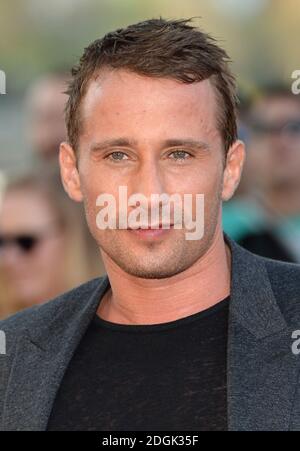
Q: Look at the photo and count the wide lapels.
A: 2